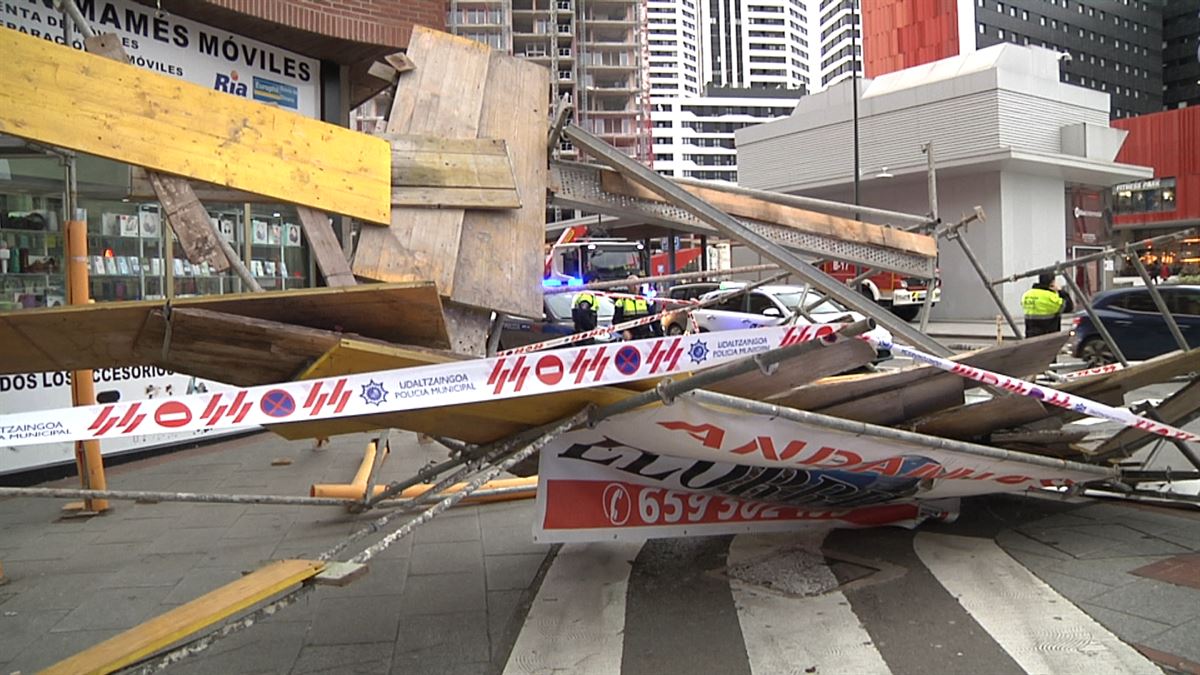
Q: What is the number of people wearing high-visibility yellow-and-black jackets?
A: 3